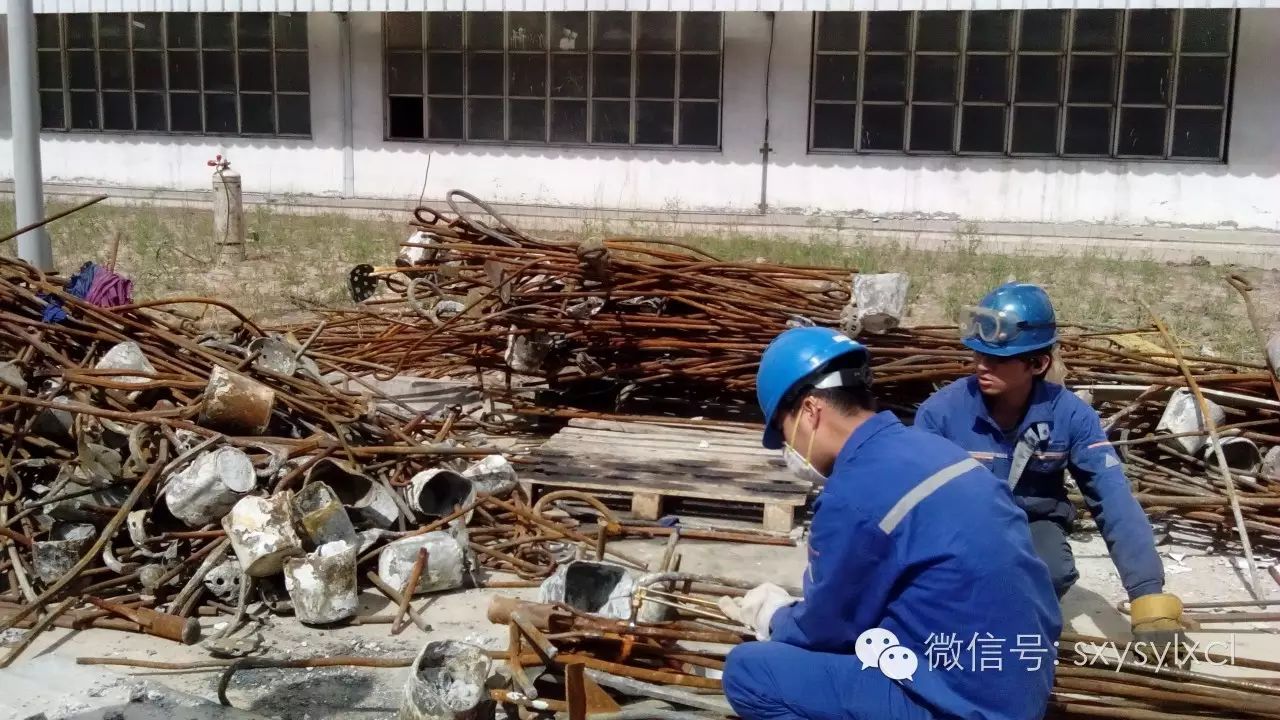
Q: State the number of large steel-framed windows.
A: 3